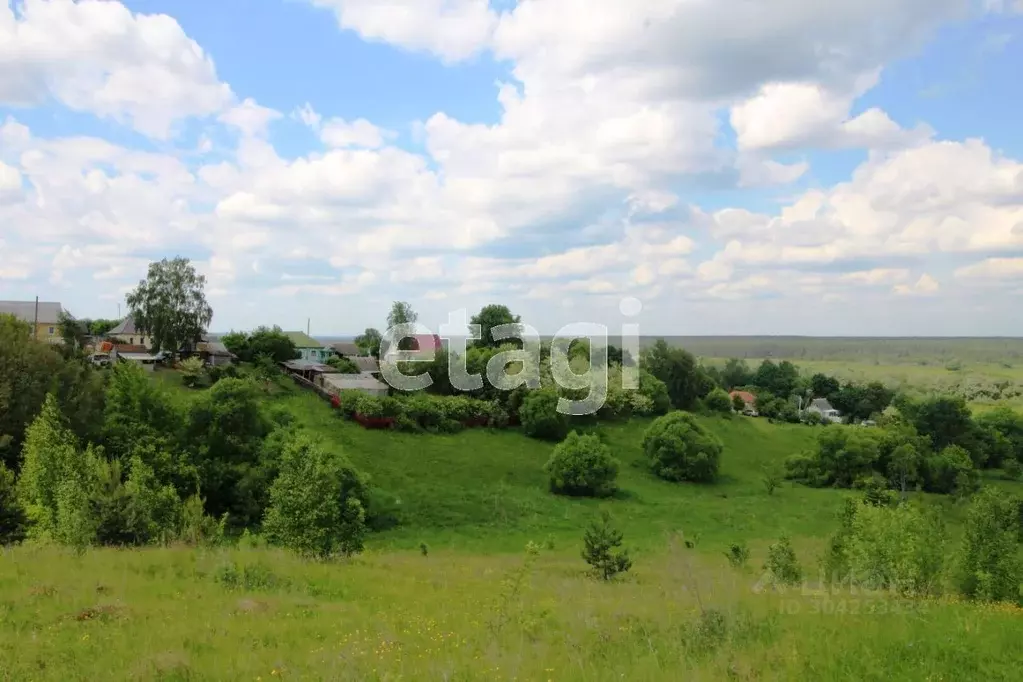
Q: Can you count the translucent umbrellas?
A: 0